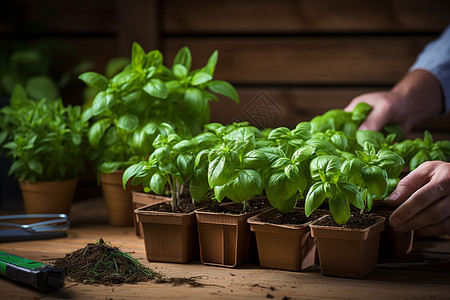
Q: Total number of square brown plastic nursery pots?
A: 6